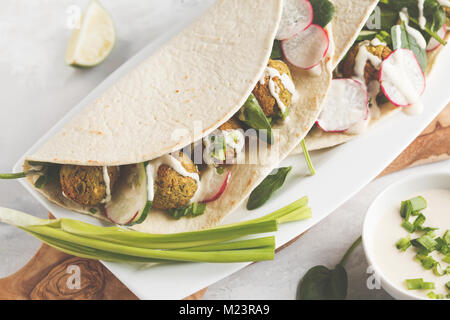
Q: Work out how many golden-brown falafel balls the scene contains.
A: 5